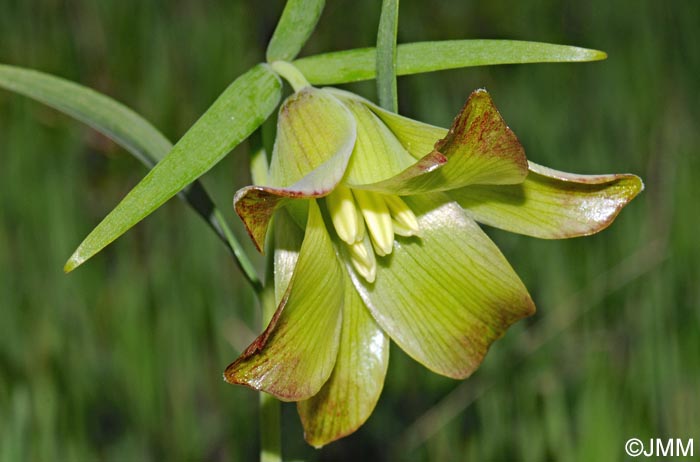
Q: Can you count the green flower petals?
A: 6